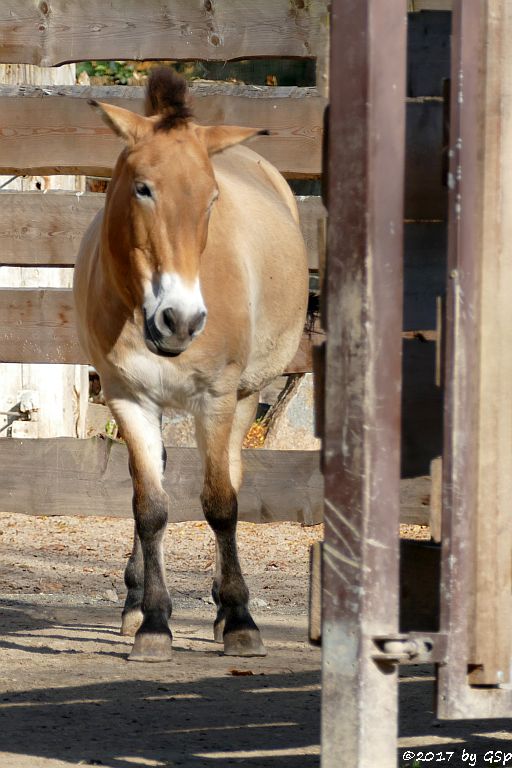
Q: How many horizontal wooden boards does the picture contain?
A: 5